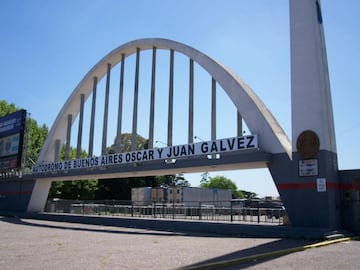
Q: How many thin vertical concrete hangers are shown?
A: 12